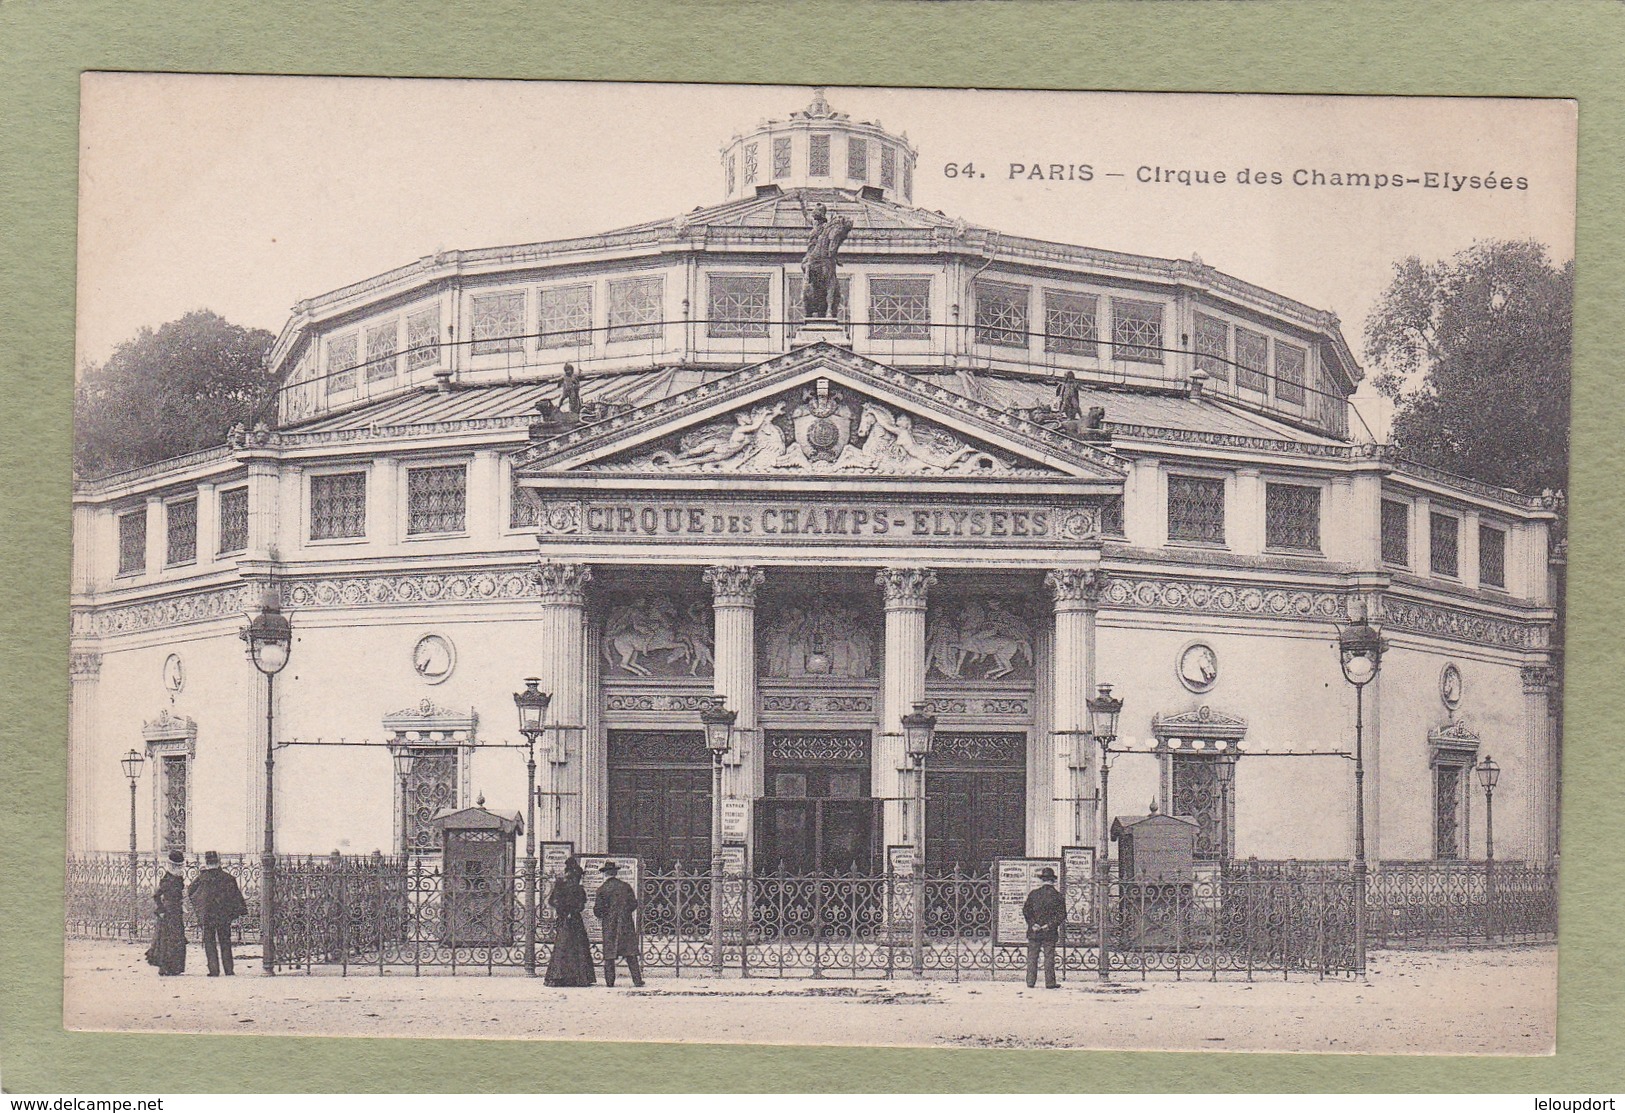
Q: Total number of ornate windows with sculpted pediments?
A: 4